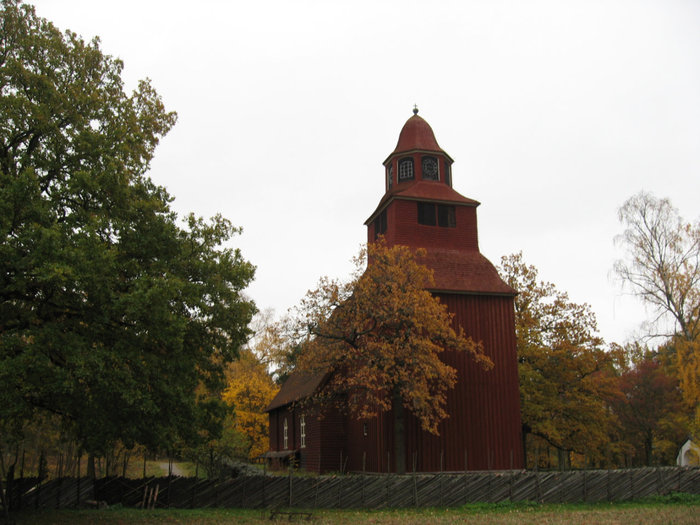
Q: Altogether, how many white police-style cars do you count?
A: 0